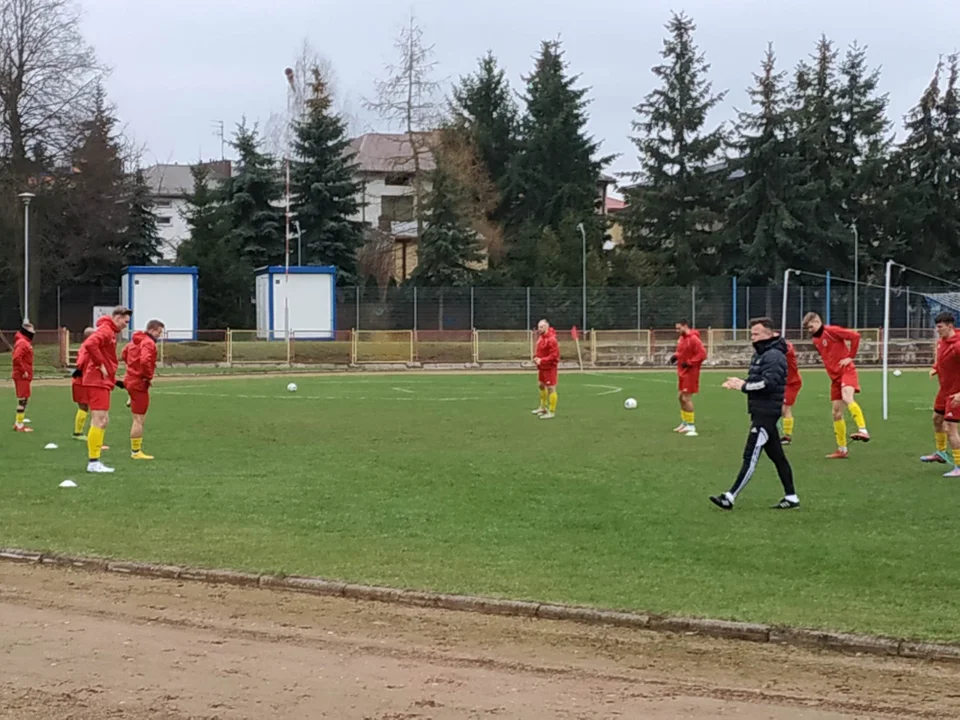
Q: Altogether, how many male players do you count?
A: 9